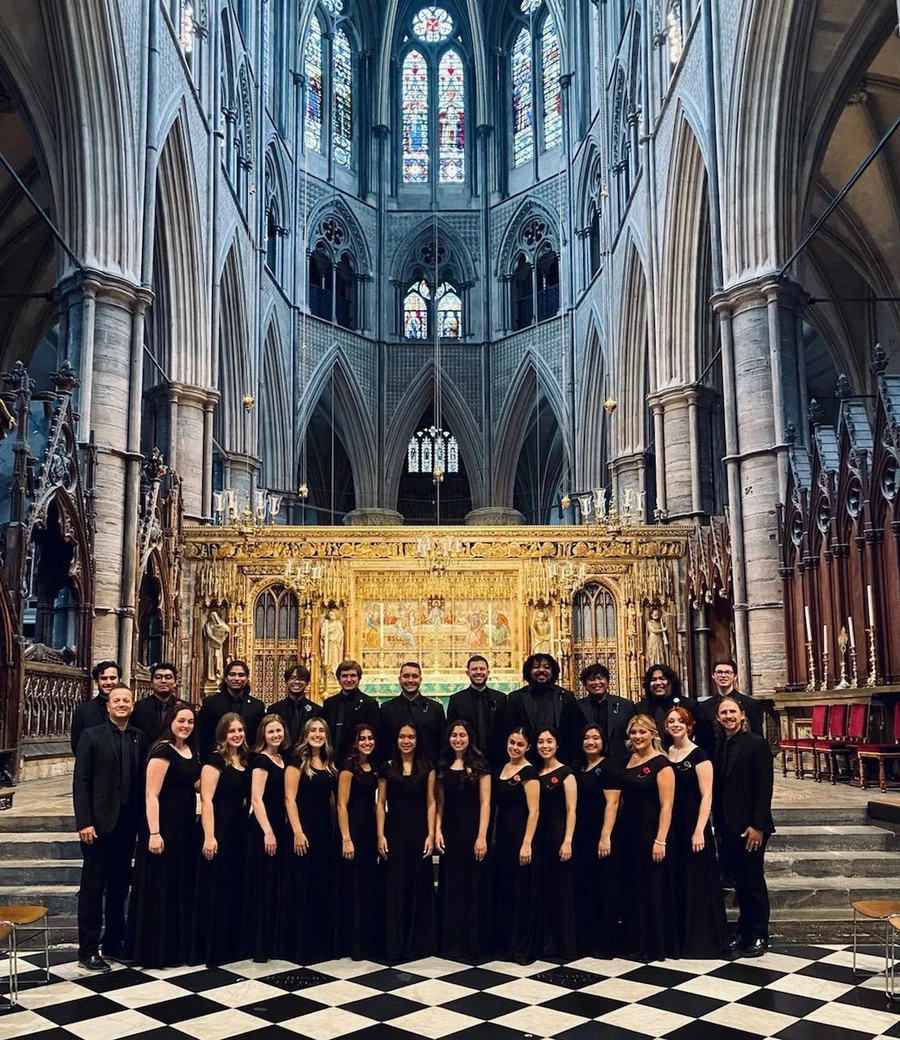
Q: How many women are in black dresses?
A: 12